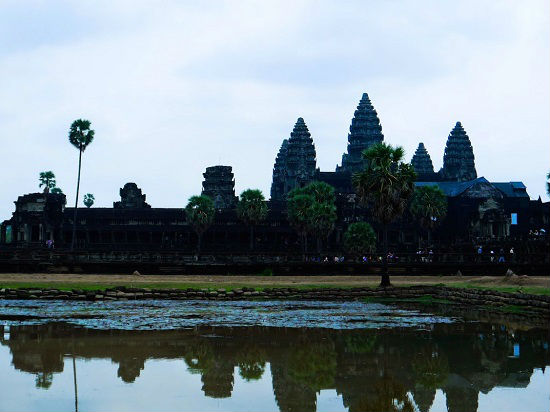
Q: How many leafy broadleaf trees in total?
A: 0